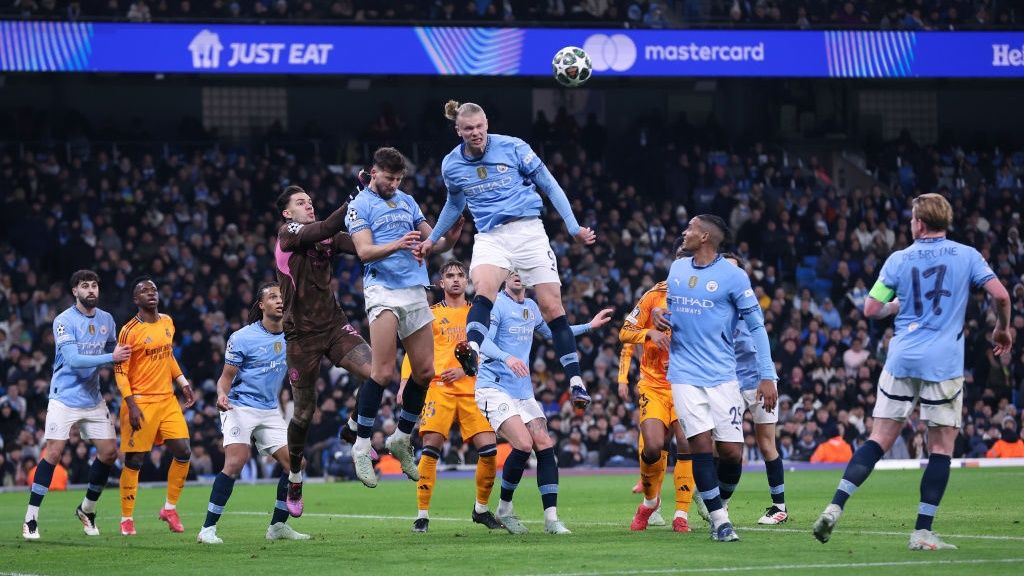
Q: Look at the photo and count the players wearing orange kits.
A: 4